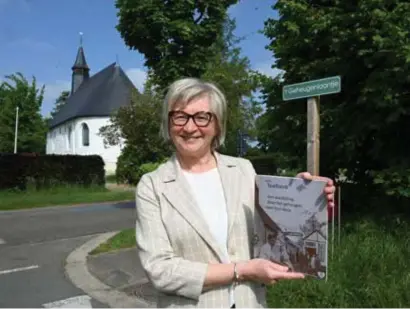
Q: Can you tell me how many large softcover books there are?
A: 1